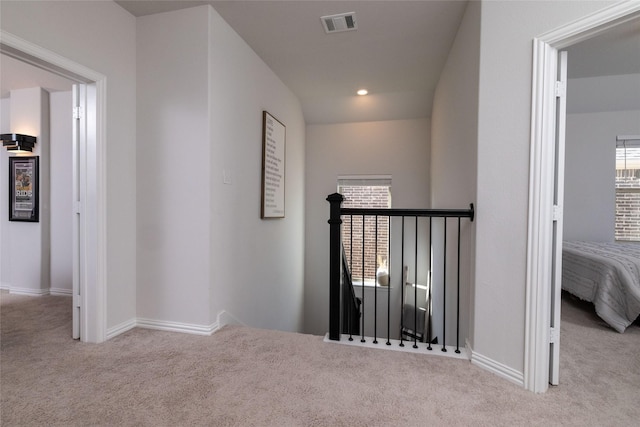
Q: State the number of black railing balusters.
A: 9